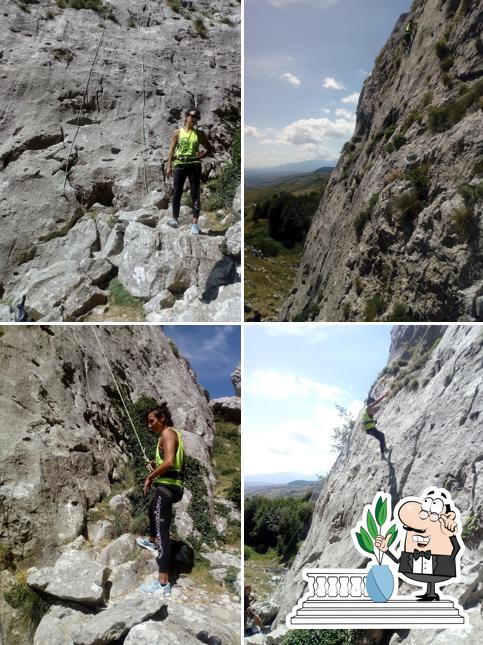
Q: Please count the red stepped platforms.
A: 0